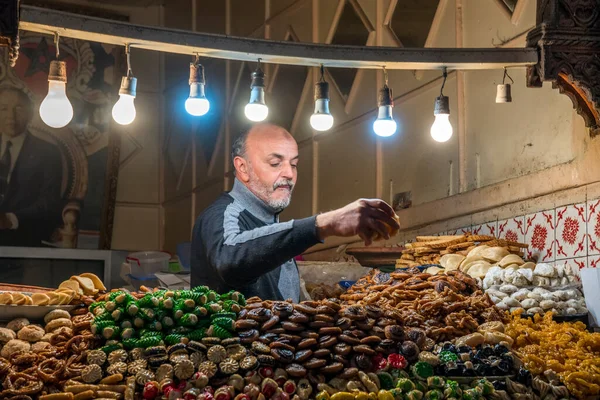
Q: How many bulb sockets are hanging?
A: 8